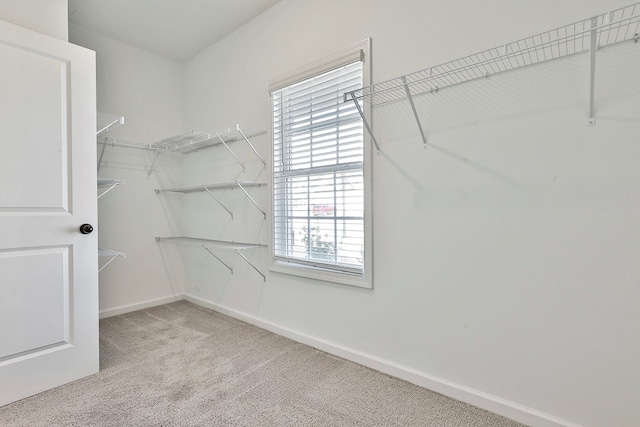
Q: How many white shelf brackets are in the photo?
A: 14